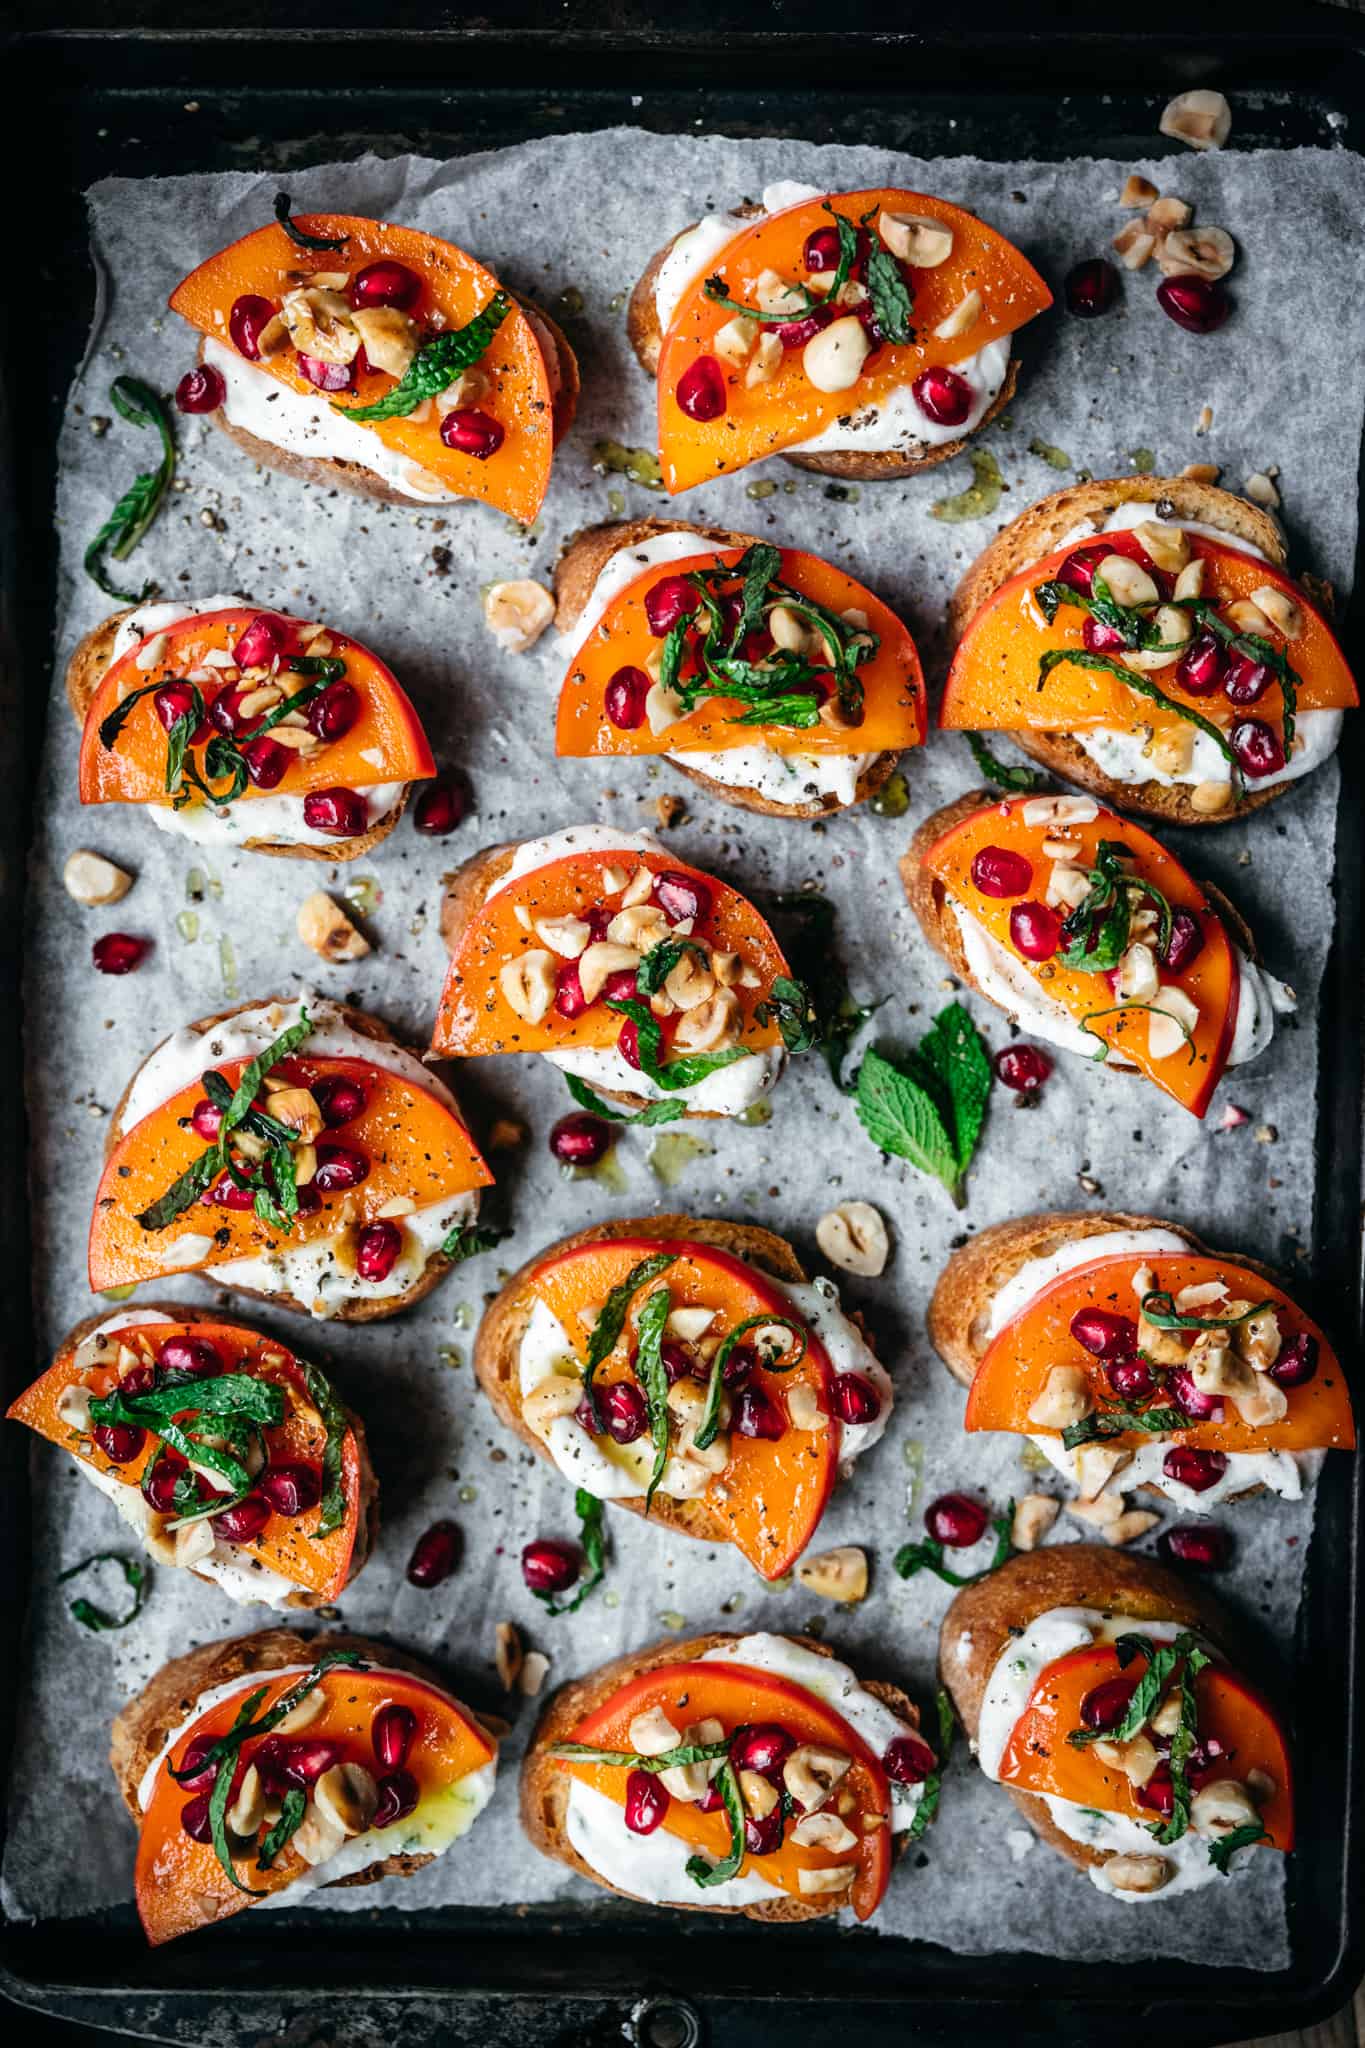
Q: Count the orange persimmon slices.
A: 14